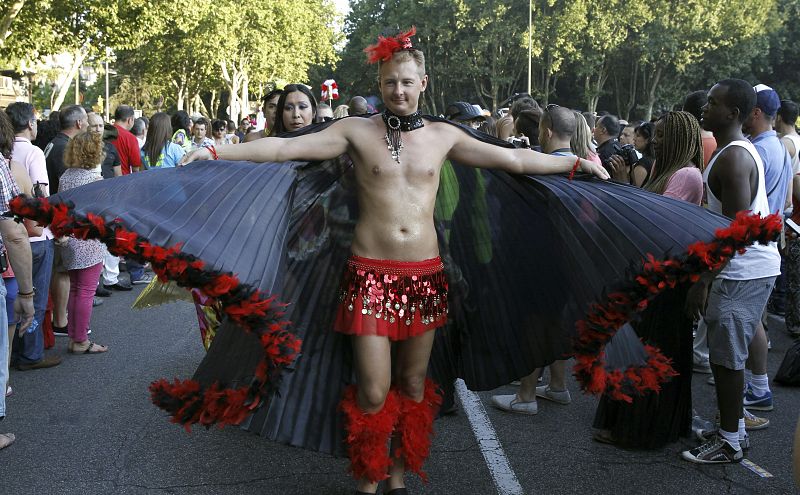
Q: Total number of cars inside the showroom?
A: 0